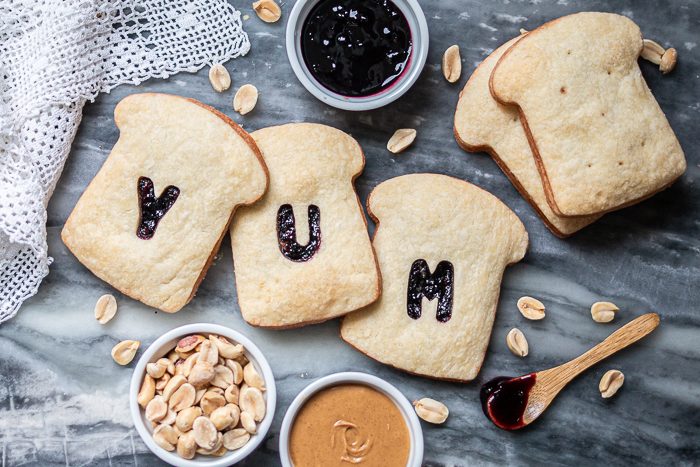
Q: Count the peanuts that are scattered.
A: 14